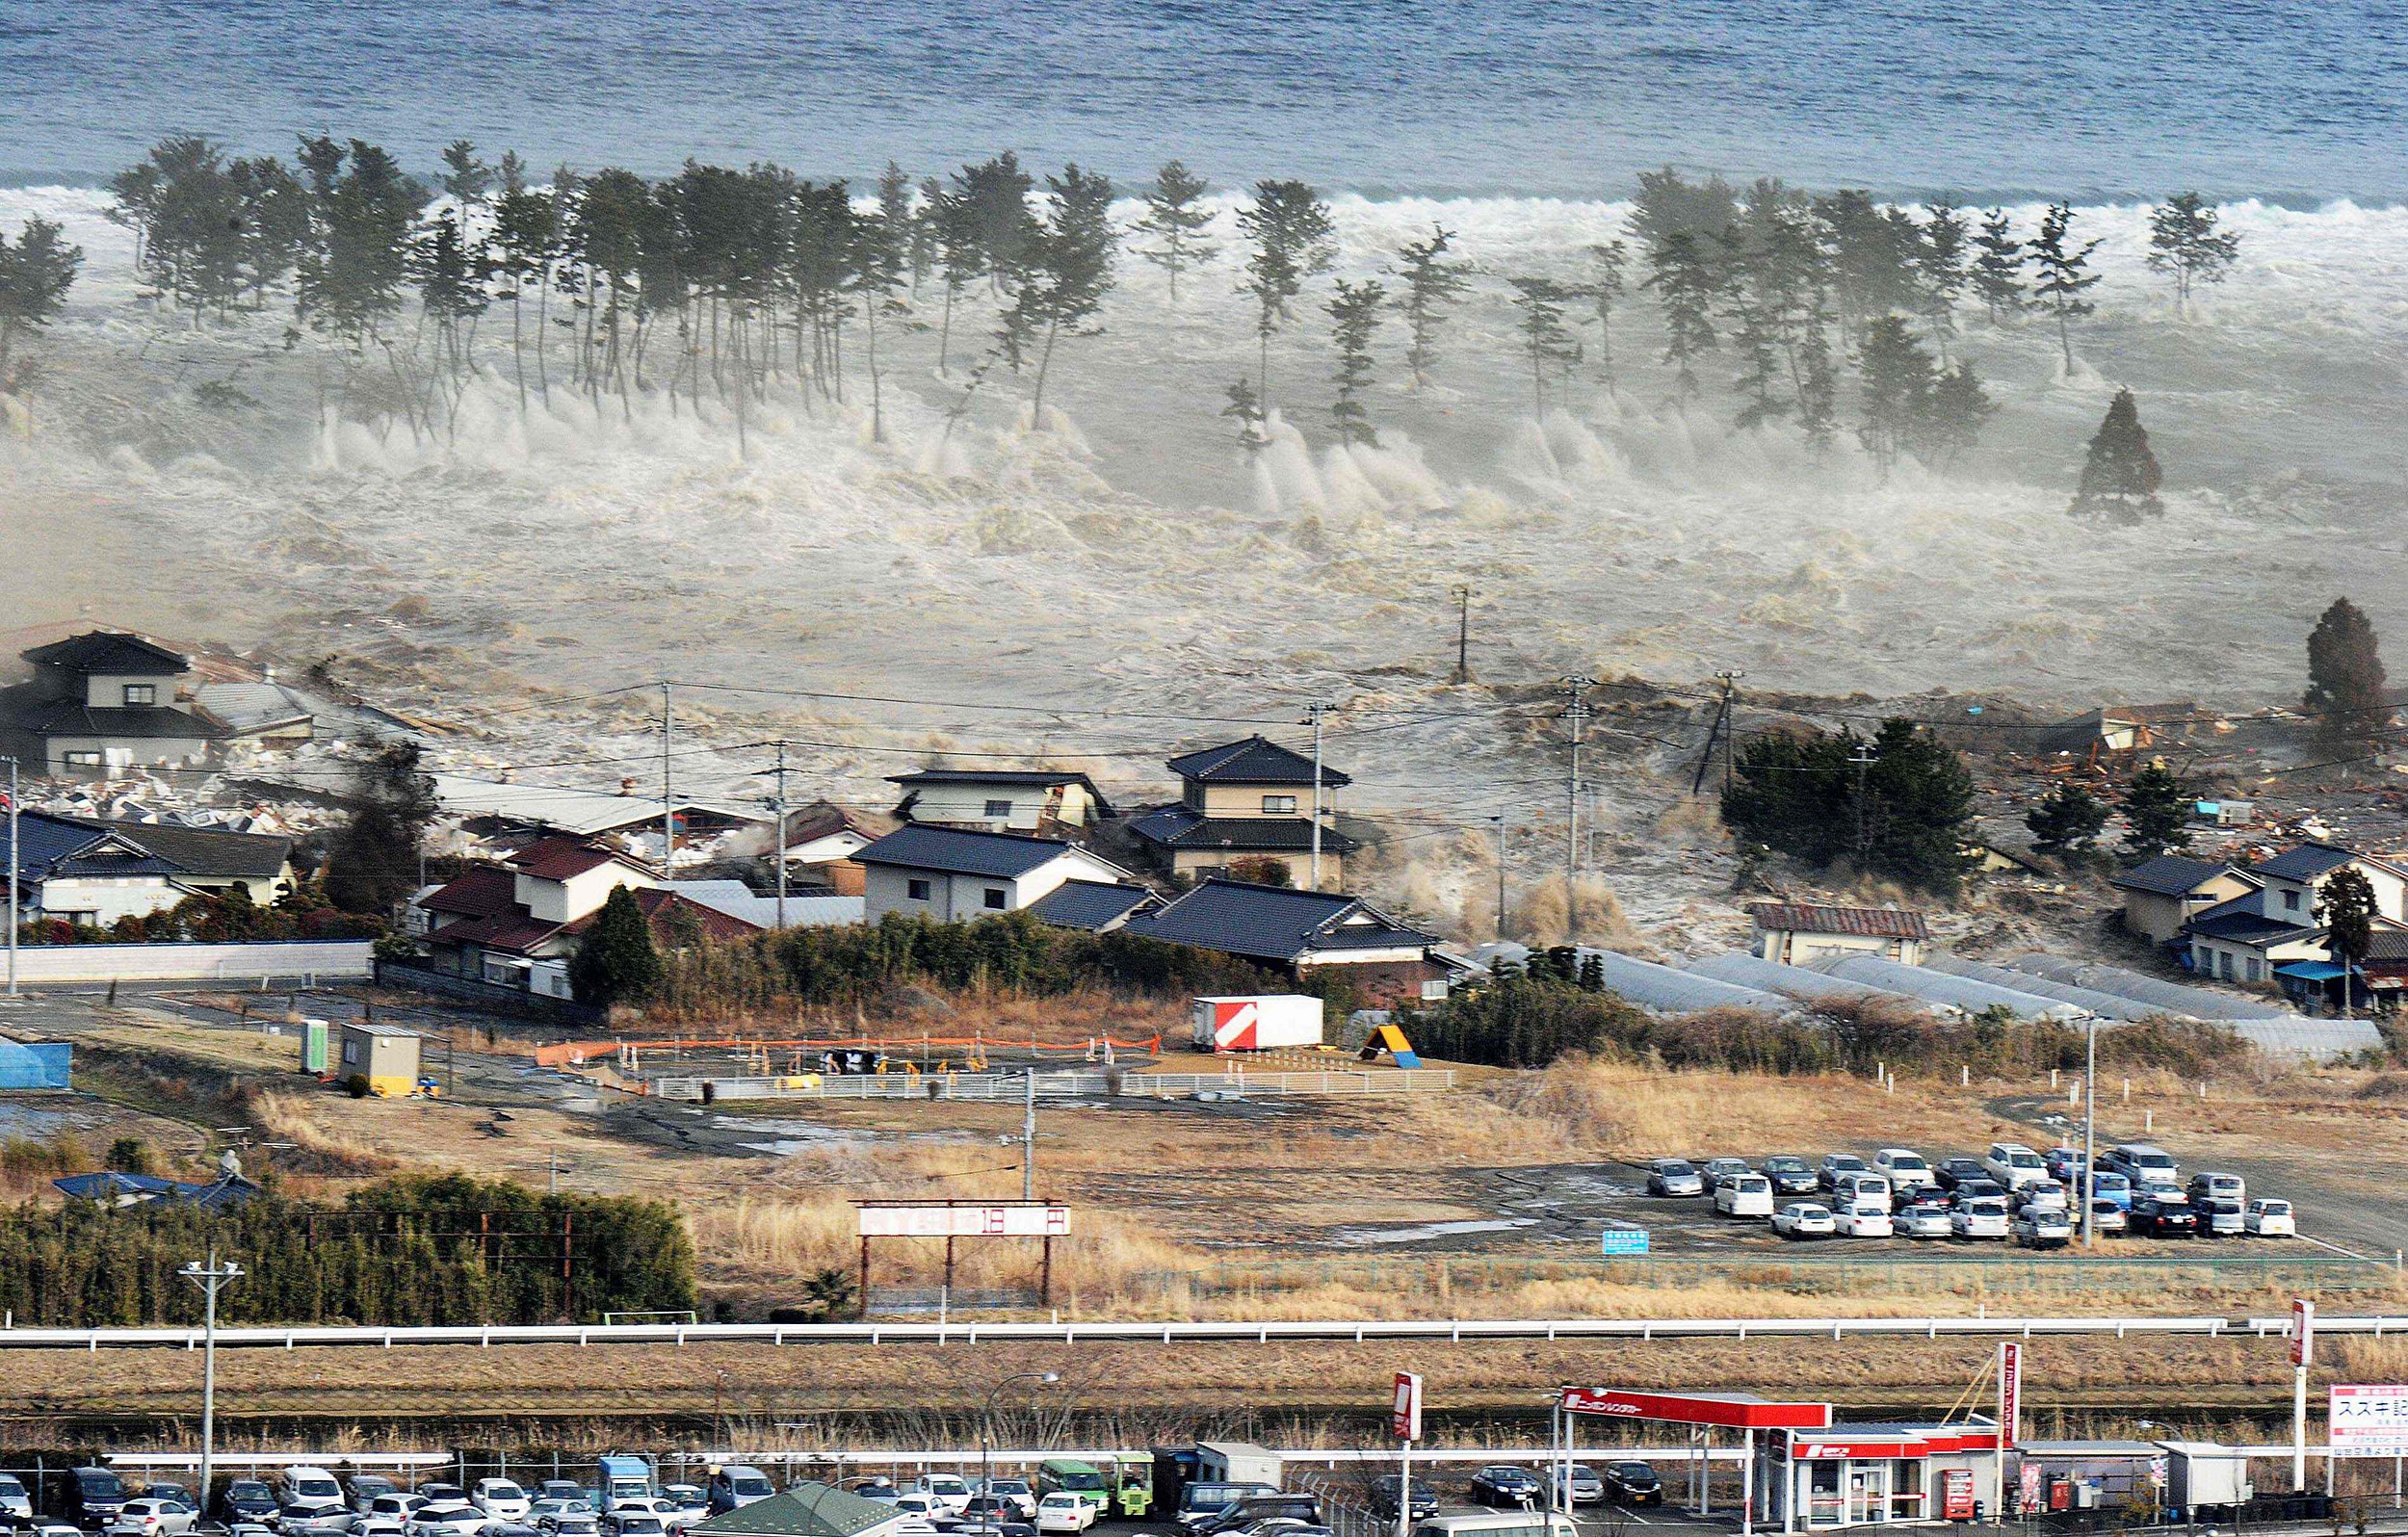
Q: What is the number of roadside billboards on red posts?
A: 1